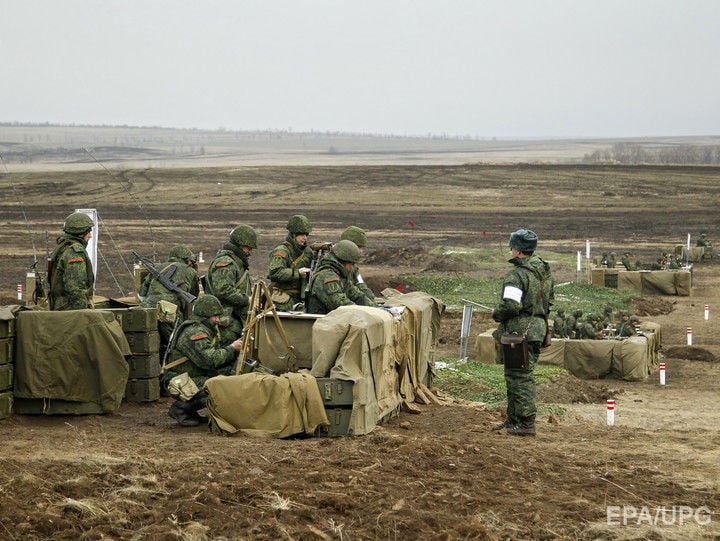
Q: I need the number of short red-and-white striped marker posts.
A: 6